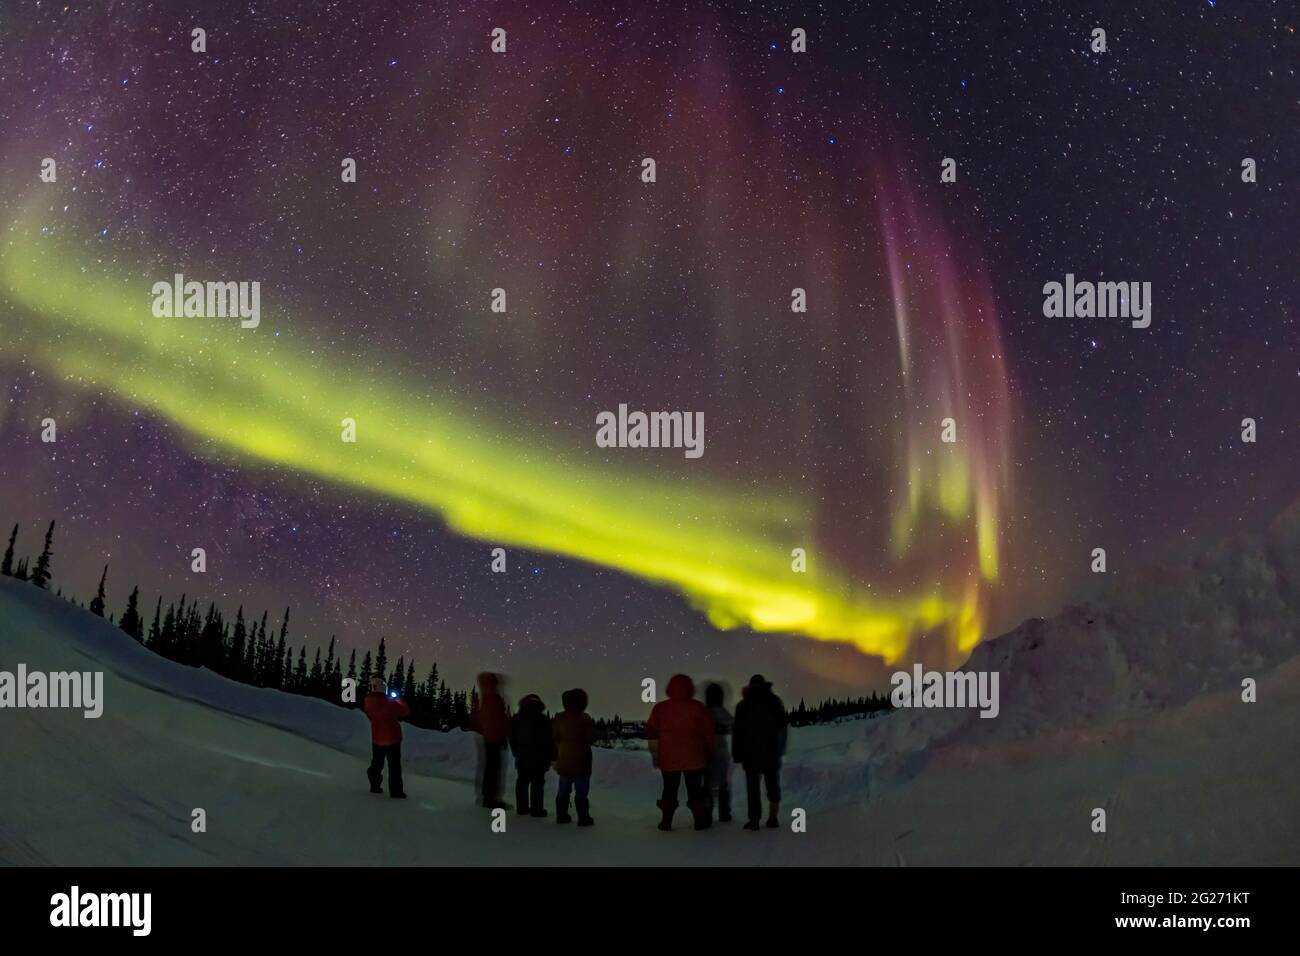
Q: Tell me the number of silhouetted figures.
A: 7